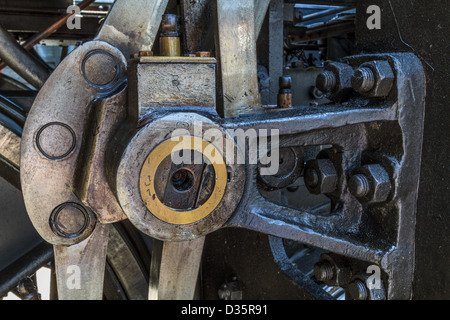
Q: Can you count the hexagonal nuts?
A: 6